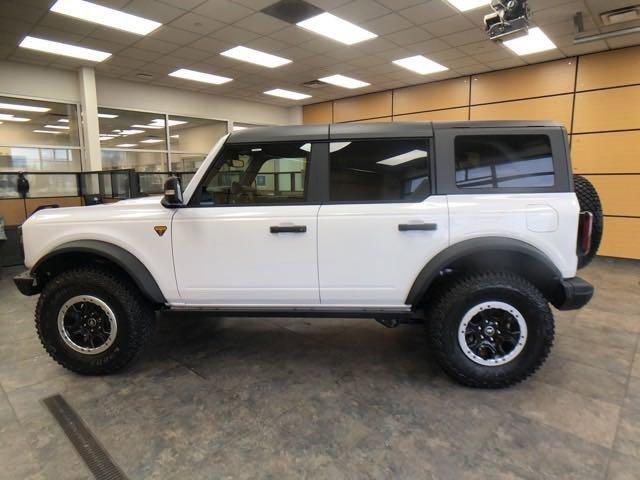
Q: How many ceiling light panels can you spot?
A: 10